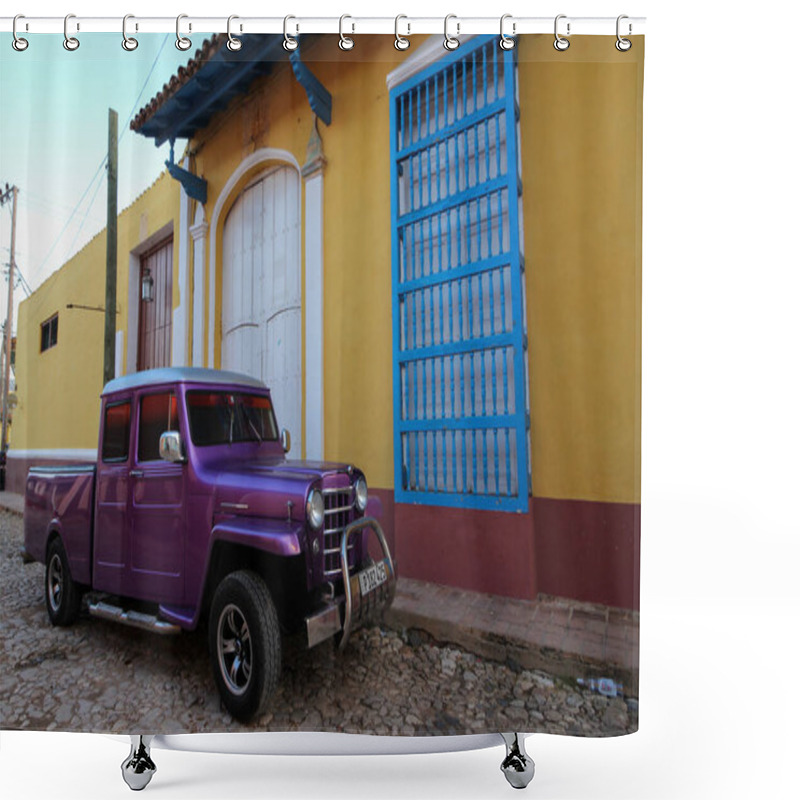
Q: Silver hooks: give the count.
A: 12